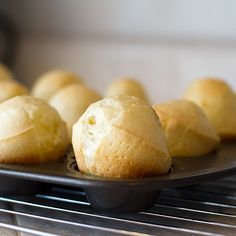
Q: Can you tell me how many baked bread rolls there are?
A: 9